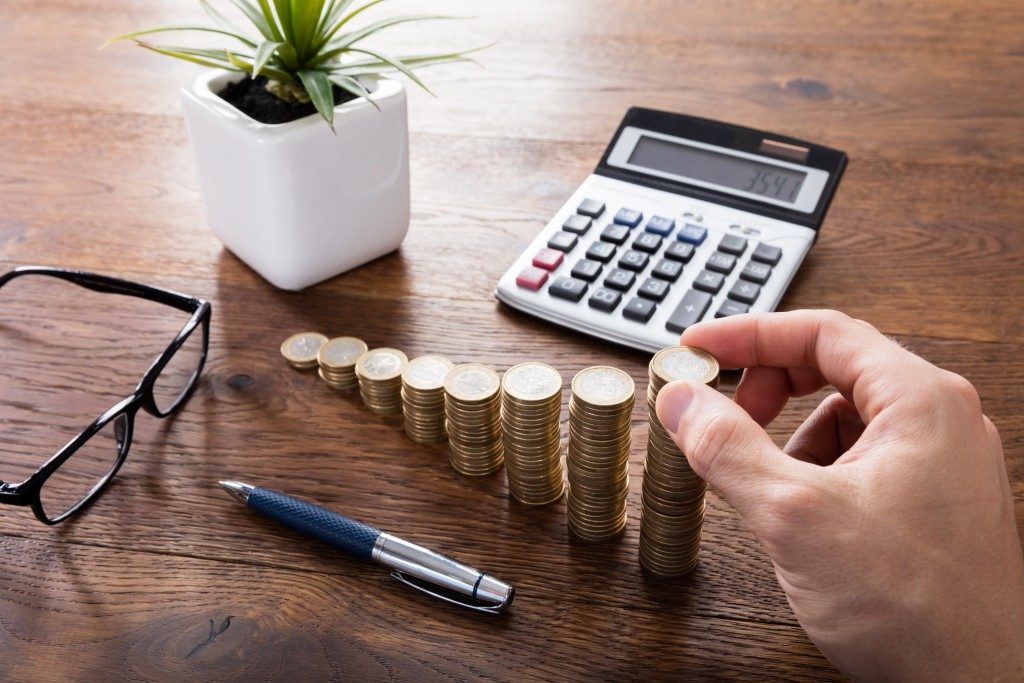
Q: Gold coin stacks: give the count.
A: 8